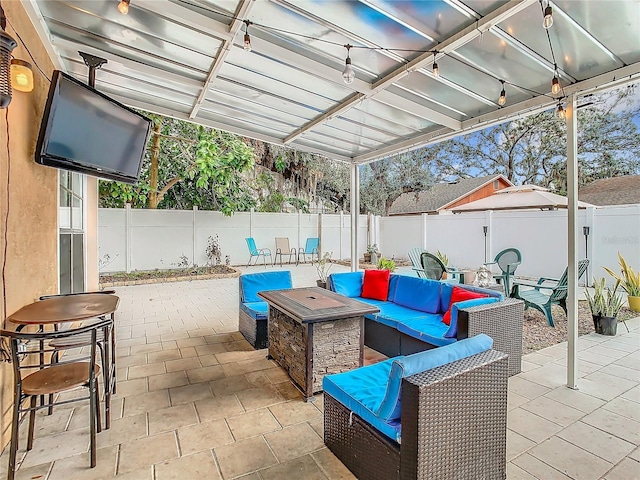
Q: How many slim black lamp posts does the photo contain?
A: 2